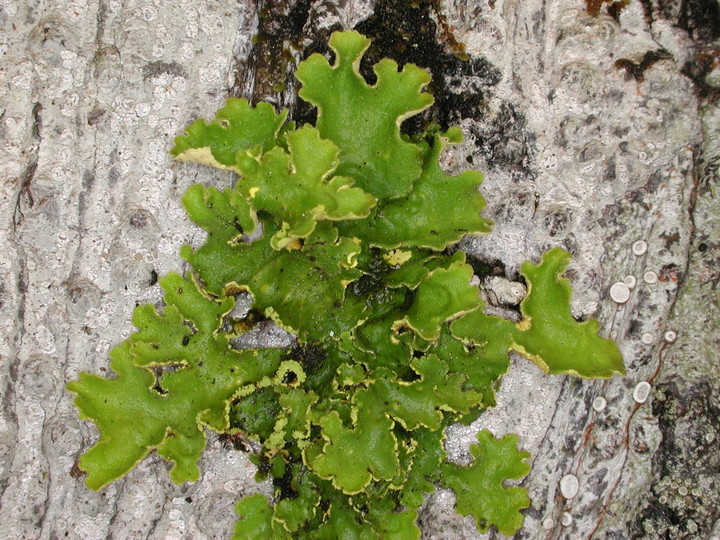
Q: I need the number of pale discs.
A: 11